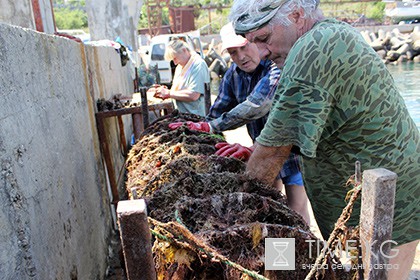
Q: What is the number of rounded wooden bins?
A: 0